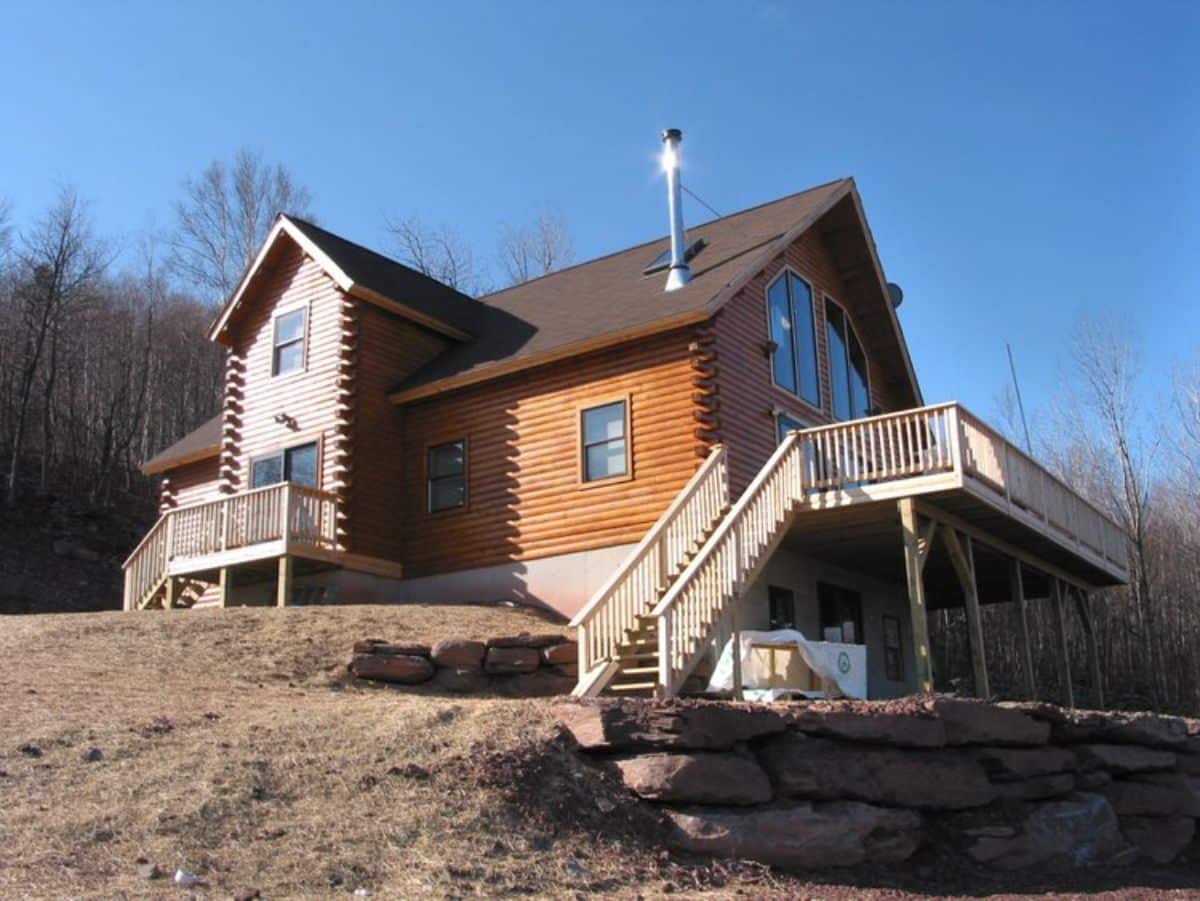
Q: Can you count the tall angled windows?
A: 4